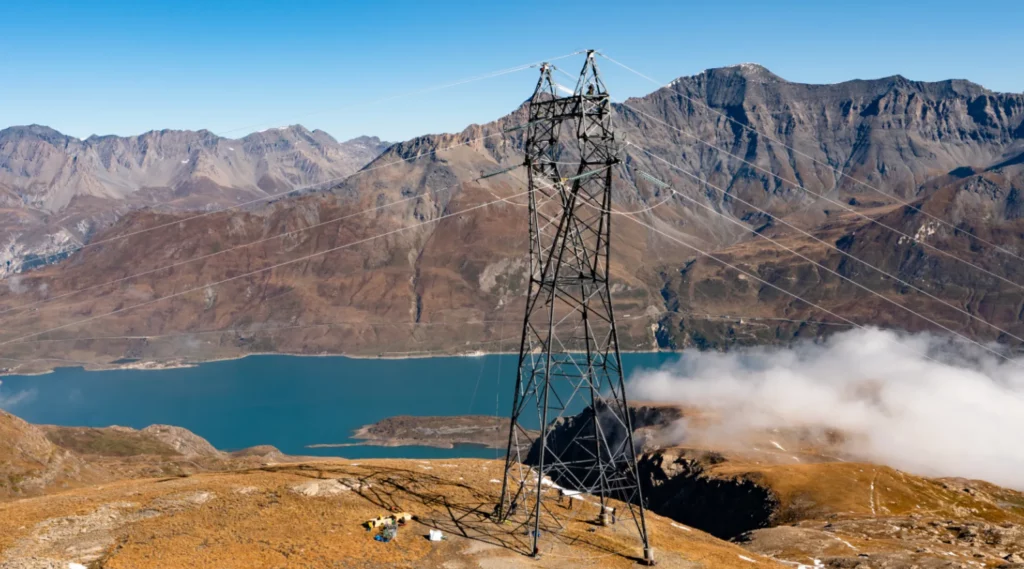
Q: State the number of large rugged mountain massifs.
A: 2